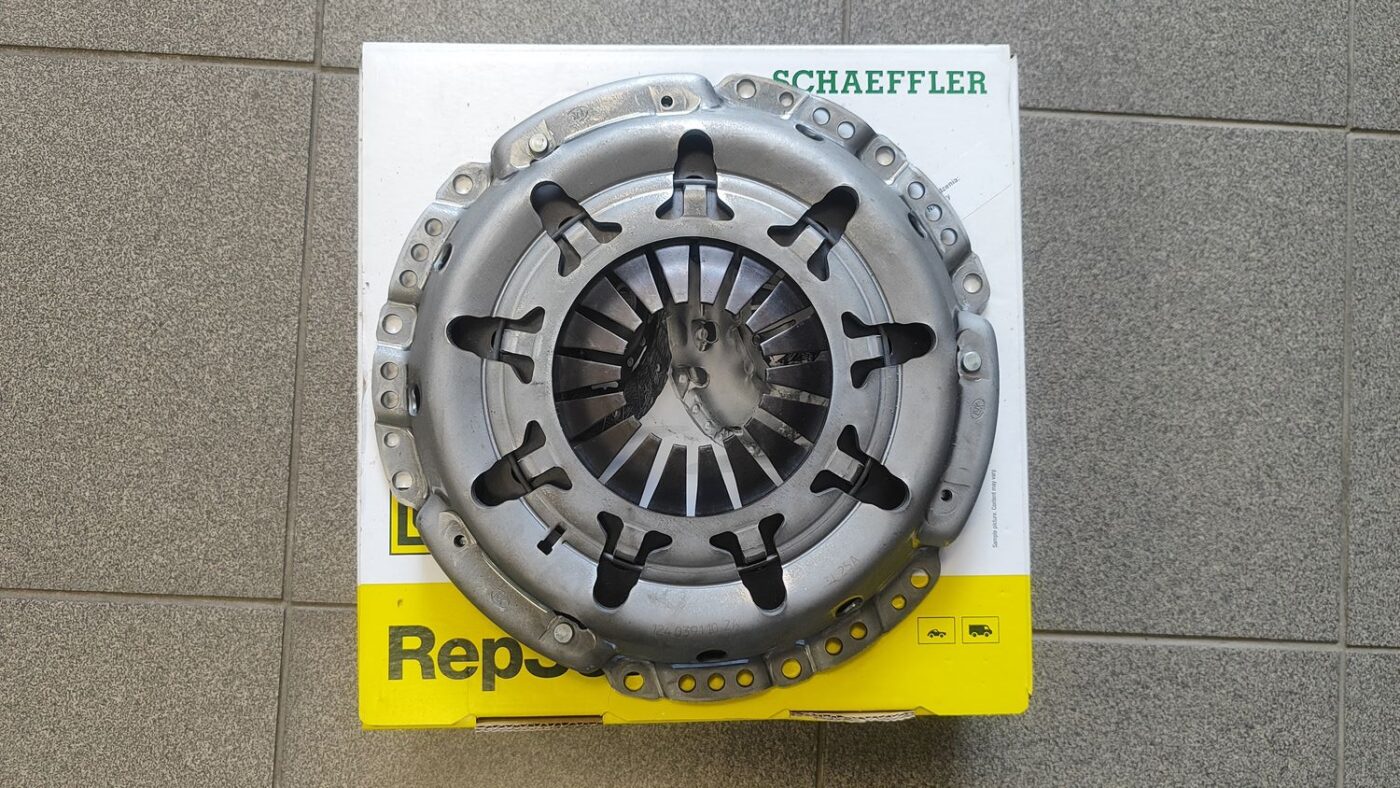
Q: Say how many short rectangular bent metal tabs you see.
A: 9